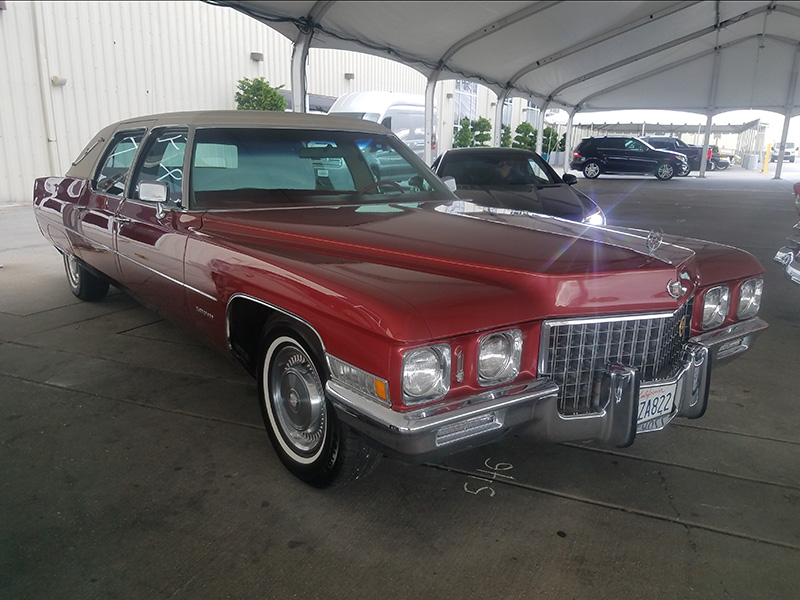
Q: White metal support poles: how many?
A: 7